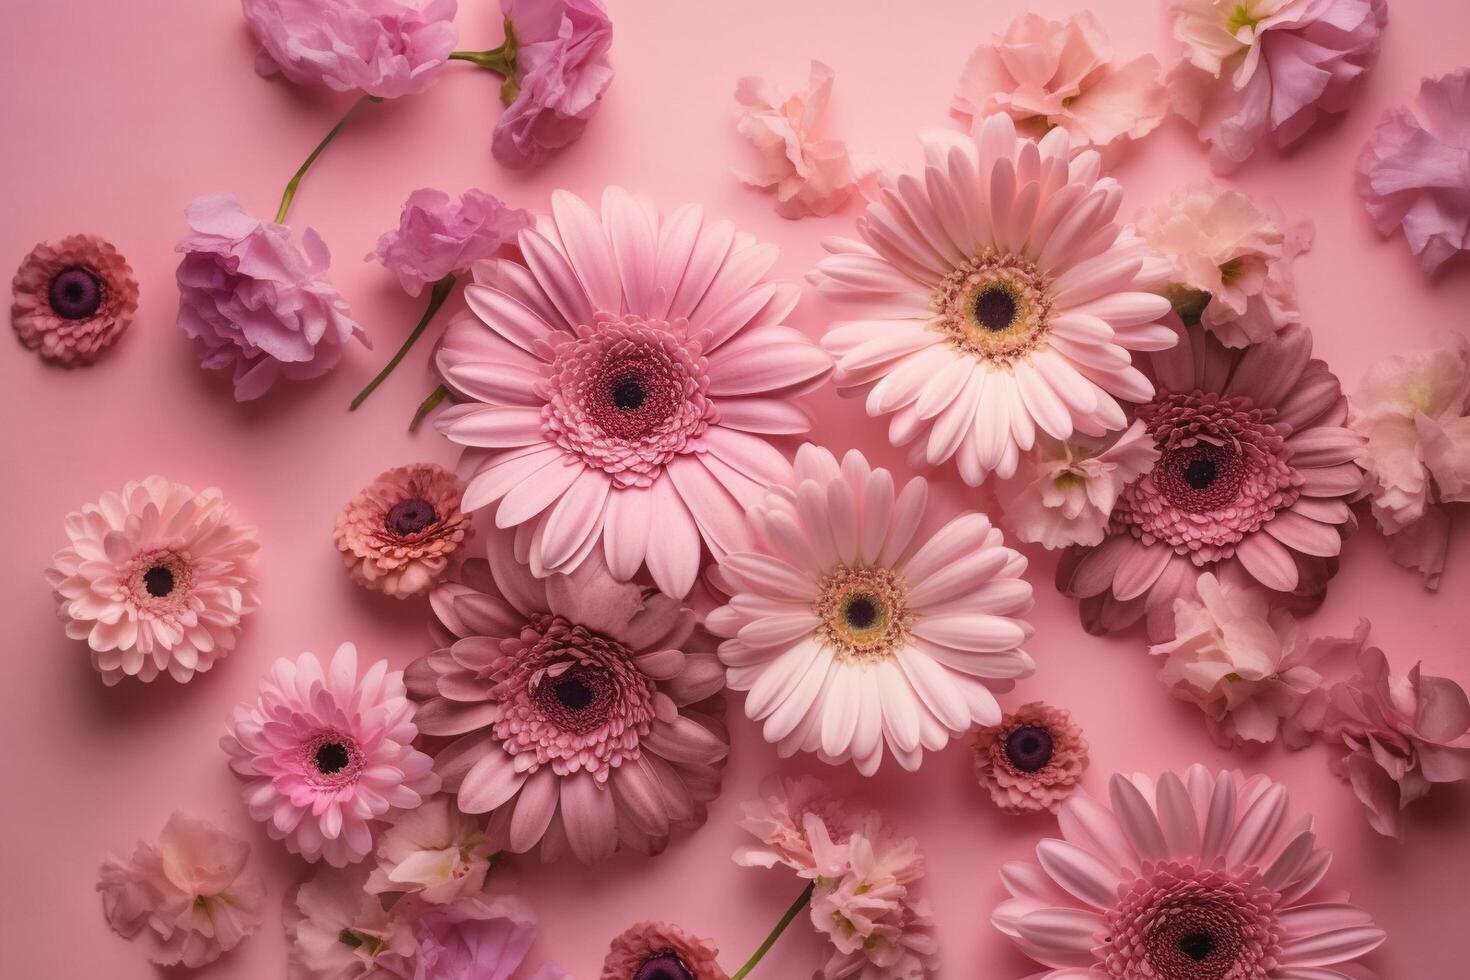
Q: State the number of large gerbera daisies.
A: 6